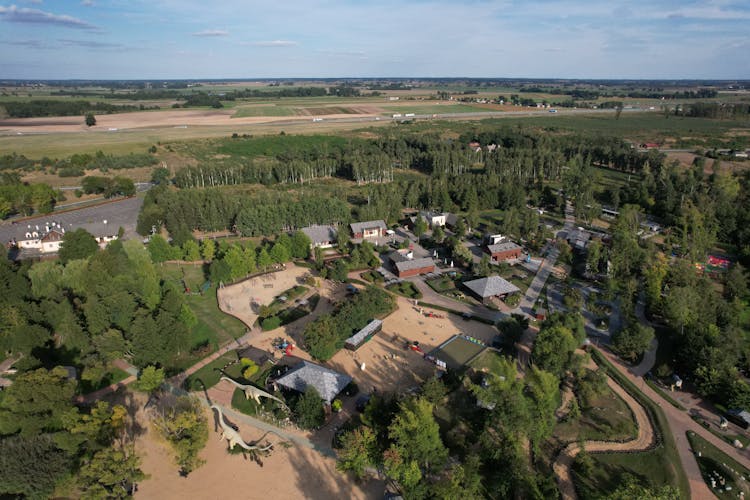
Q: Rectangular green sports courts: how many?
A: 1